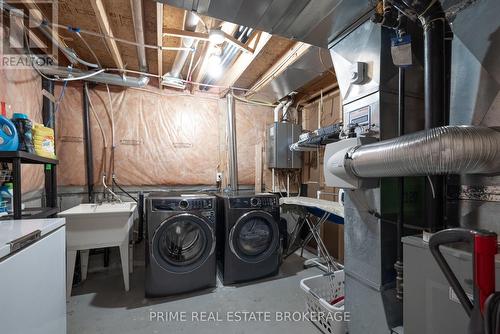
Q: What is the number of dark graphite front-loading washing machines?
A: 2